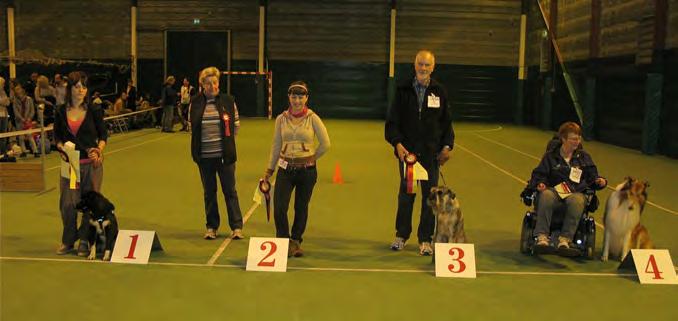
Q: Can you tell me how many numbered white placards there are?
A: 4